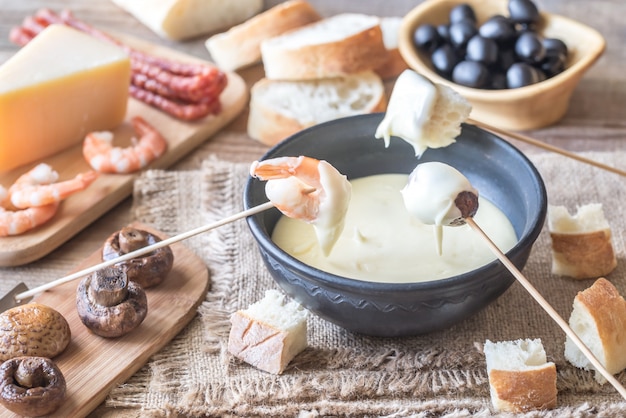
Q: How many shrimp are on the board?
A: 3